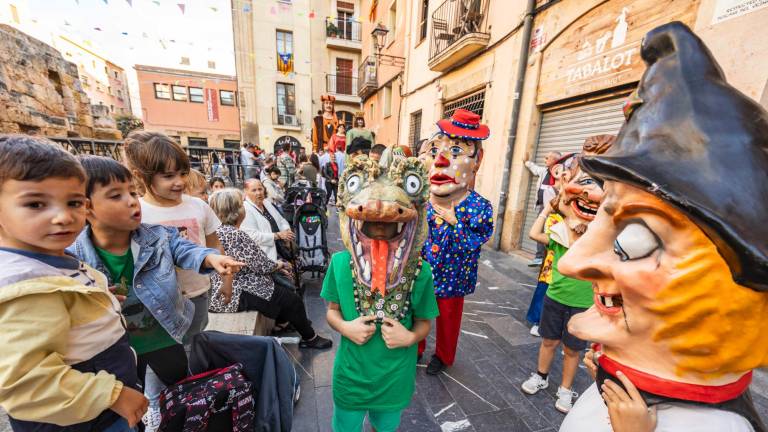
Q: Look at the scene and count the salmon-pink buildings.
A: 1